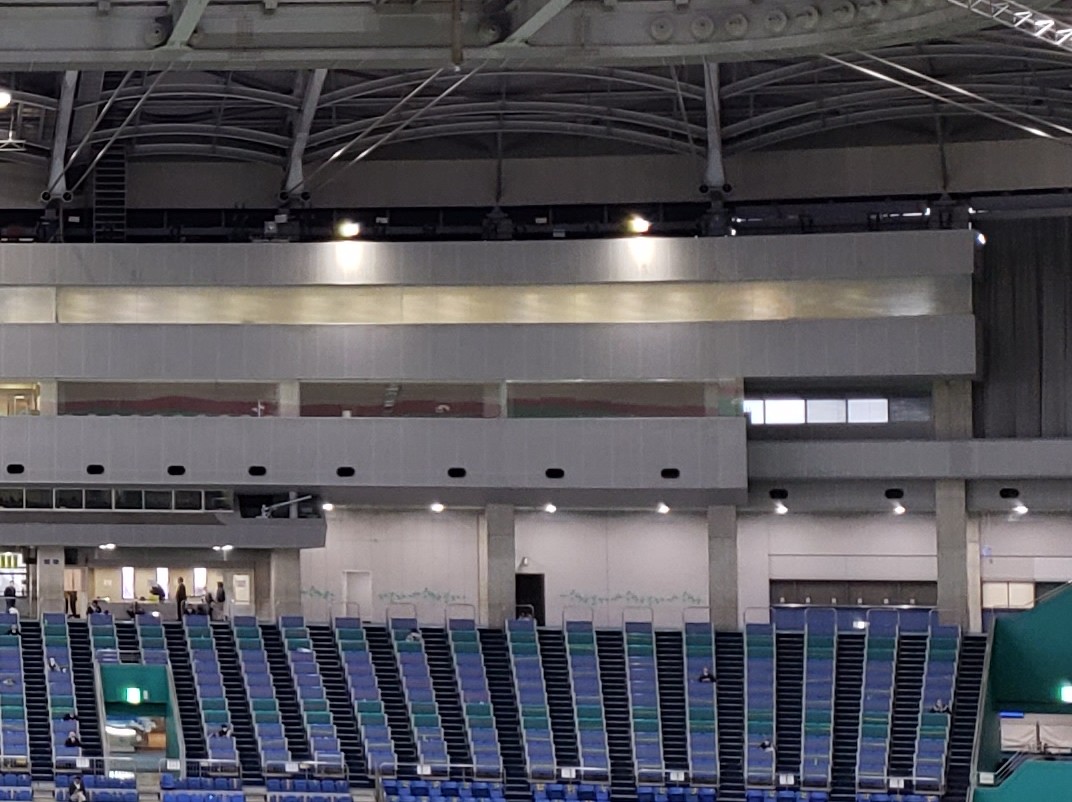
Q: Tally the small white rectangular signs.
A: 9